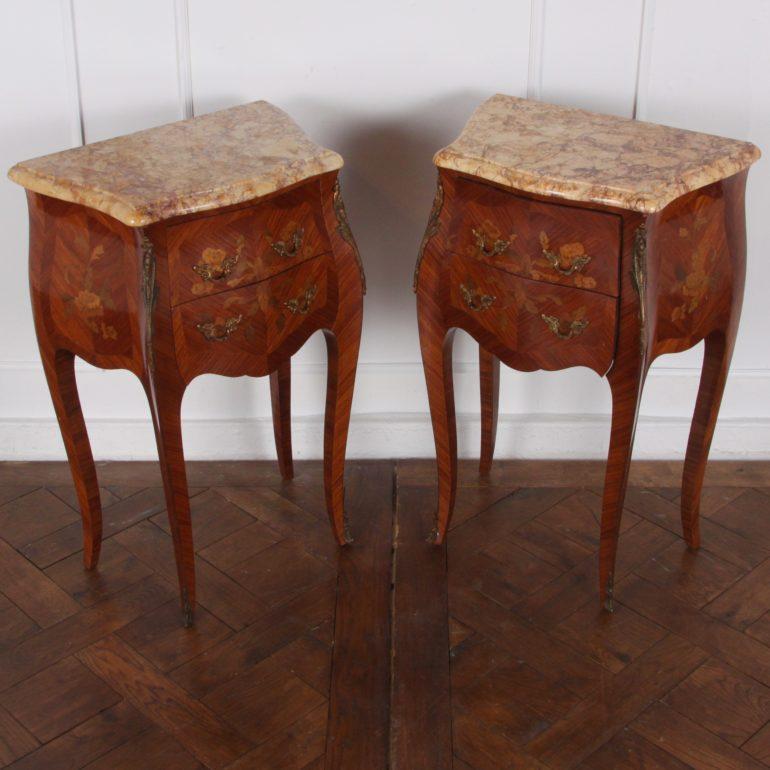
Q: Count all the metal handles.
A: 8